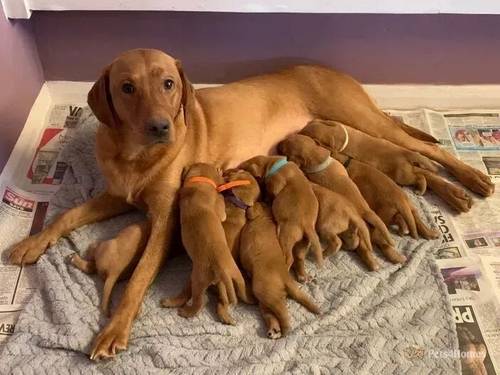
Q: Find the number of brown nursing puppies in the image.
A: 9